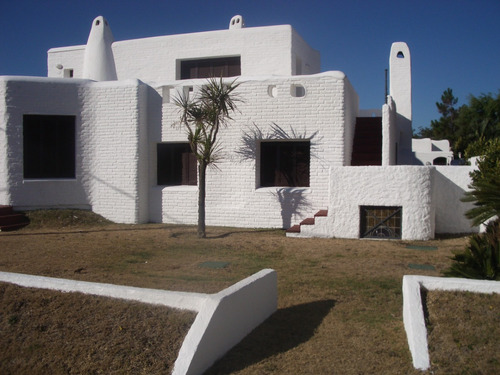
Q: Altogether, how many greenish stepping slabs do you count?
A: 3